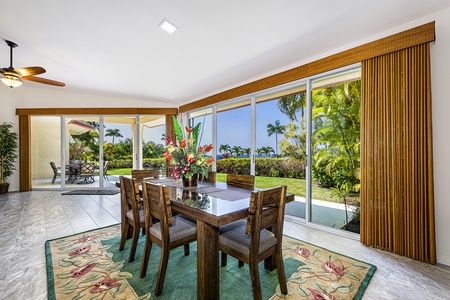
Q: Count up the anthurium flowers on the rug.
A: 7